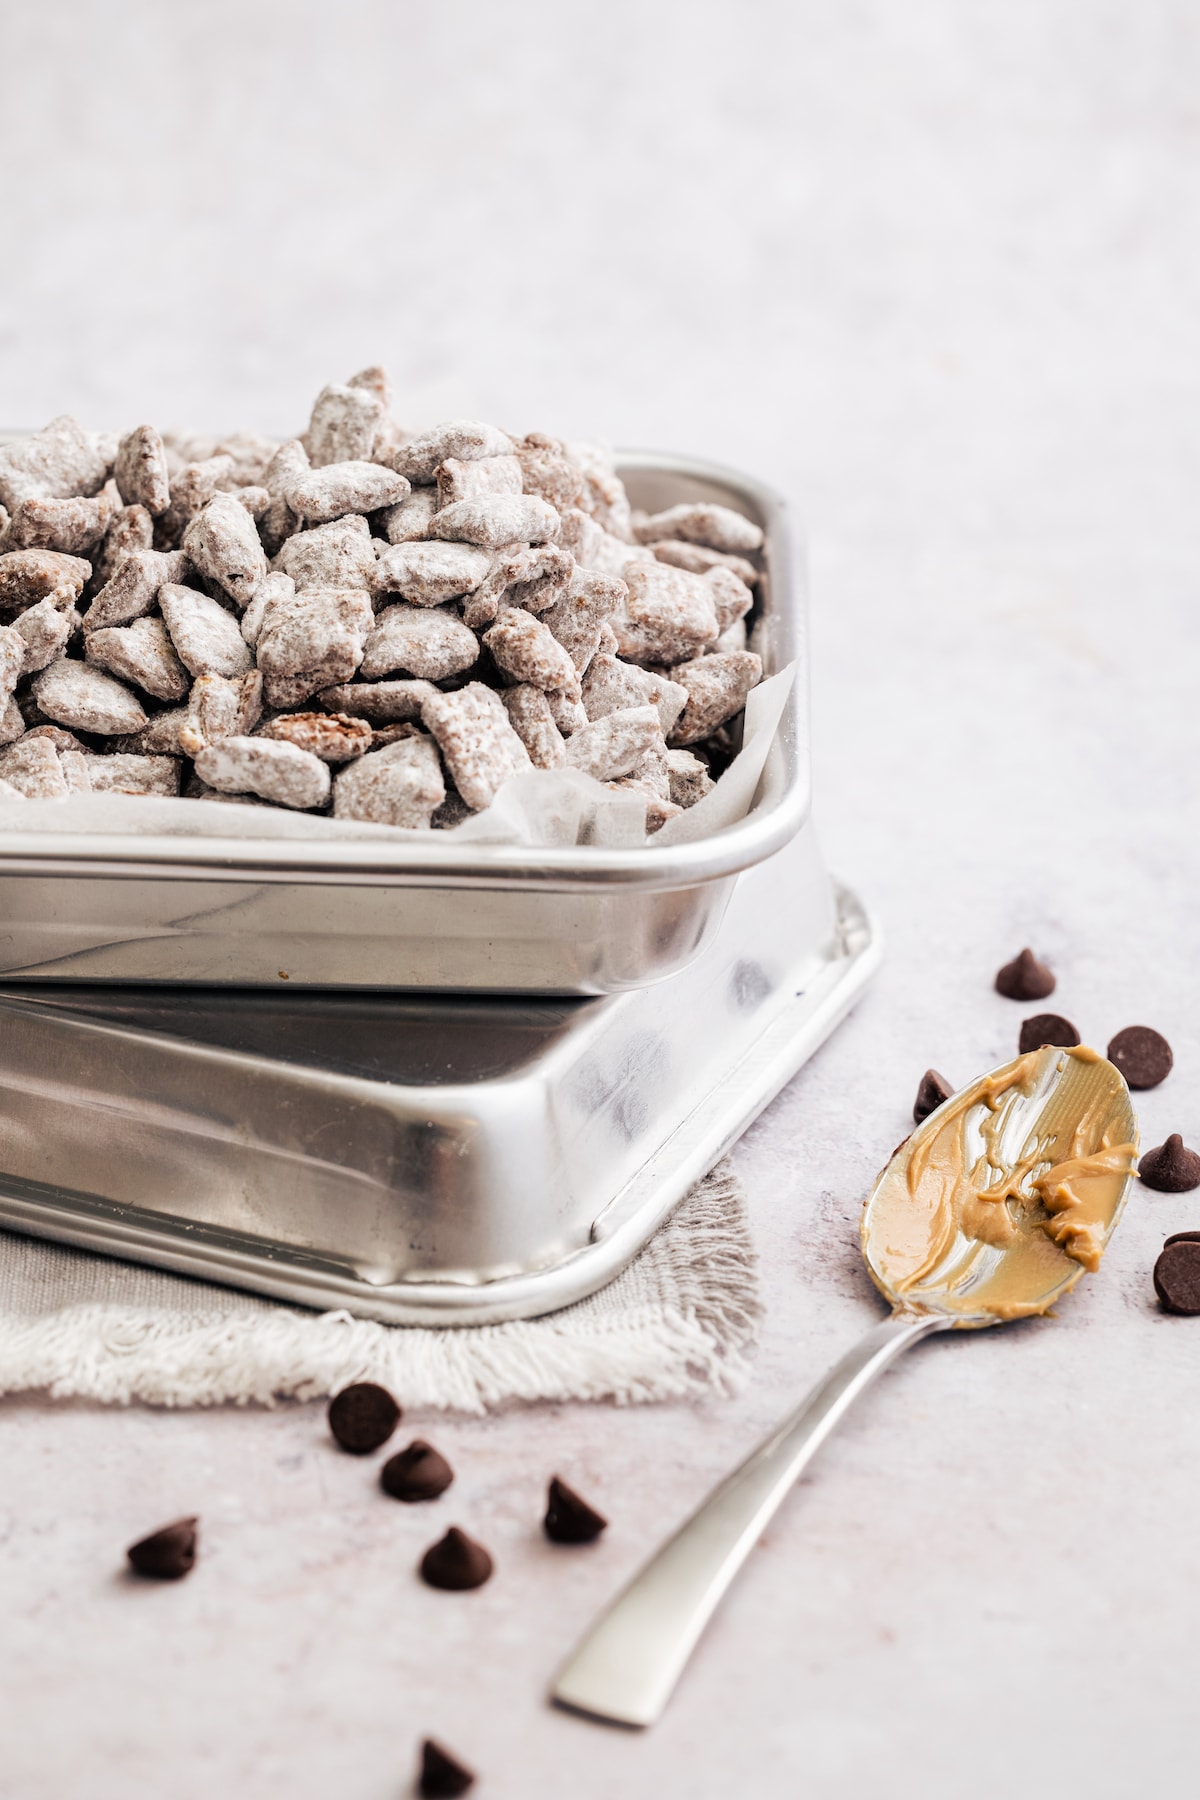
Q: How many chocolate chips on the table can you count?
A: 13